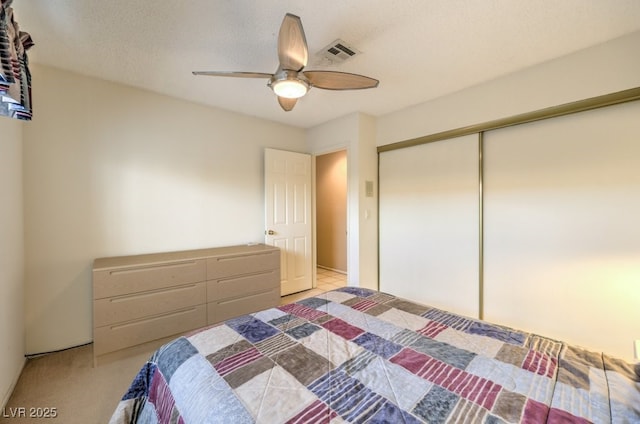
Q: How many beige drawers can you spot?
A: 6